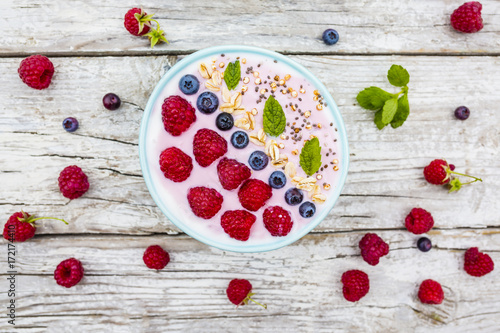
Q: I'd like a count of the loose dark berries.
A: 5